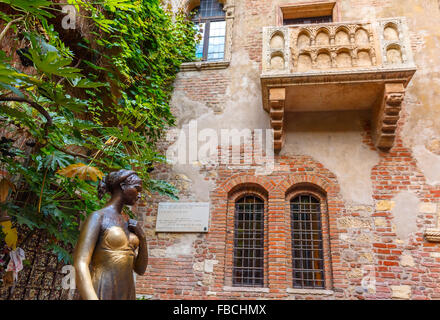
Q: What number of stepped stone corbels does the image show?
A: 2